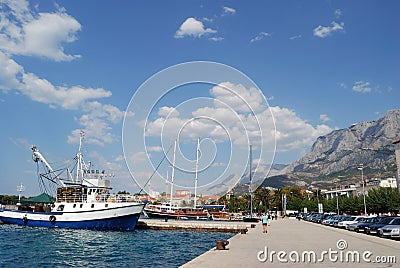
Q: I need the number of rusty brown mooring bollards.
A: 3